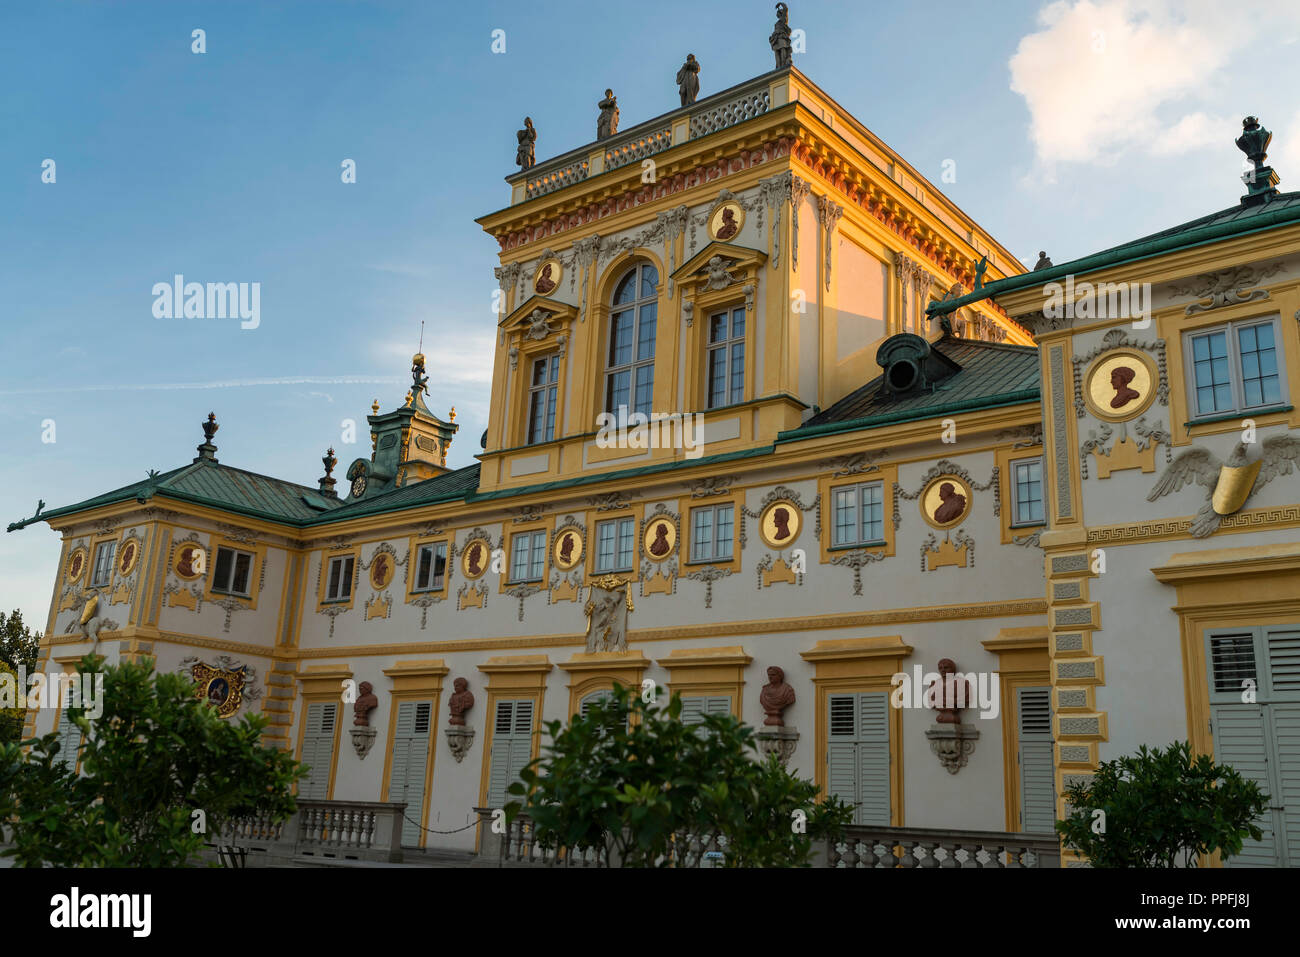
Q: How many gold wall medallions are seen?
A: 12